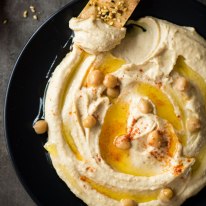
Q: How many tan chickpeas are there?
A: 12